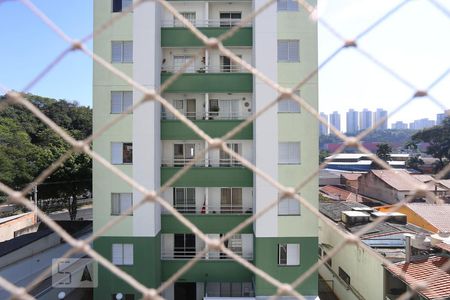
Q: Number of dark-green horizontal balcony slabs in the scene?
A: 6